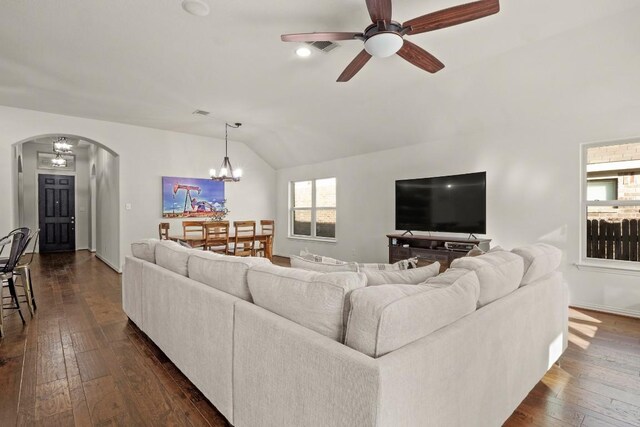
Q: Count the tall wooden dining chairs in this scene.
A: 5